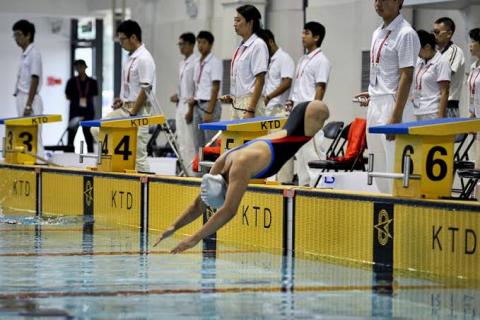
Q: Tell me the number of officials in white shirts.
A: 11